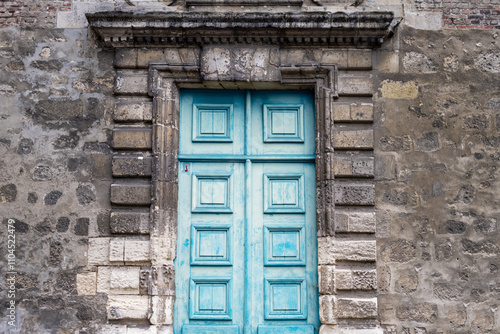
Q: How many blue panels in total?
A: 8